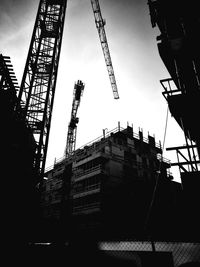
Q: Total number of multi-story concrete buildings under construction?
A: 1